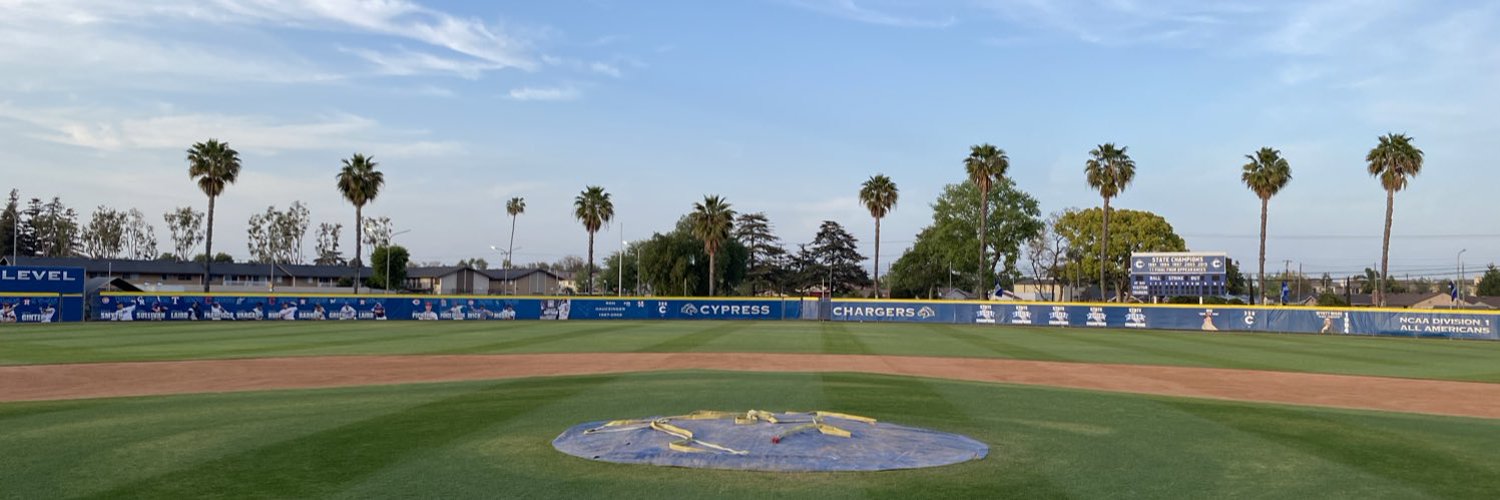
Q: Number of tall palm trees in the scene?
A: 10